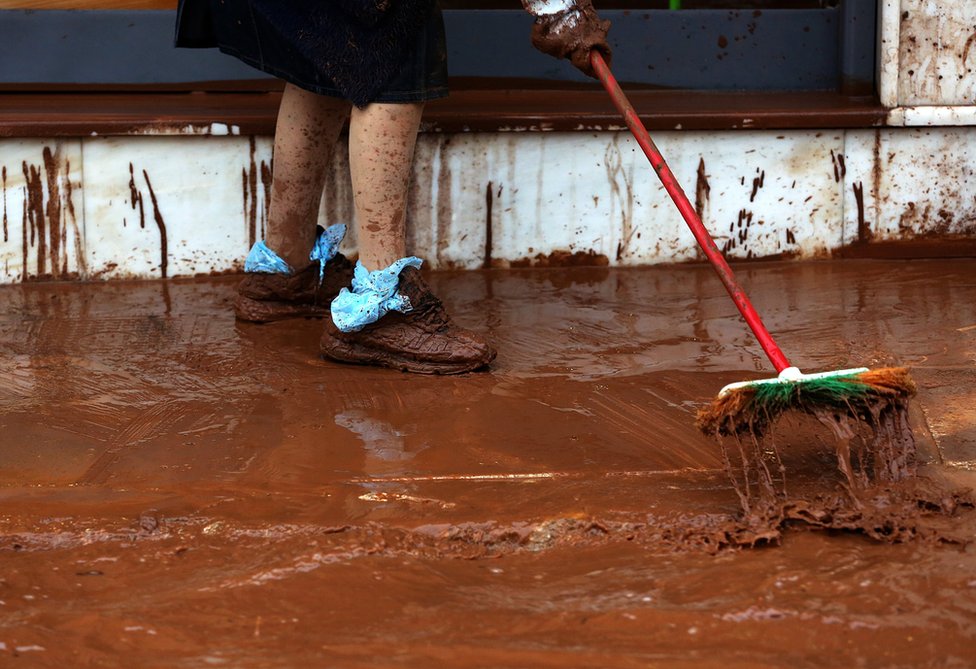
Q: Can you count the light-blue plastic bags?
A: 2